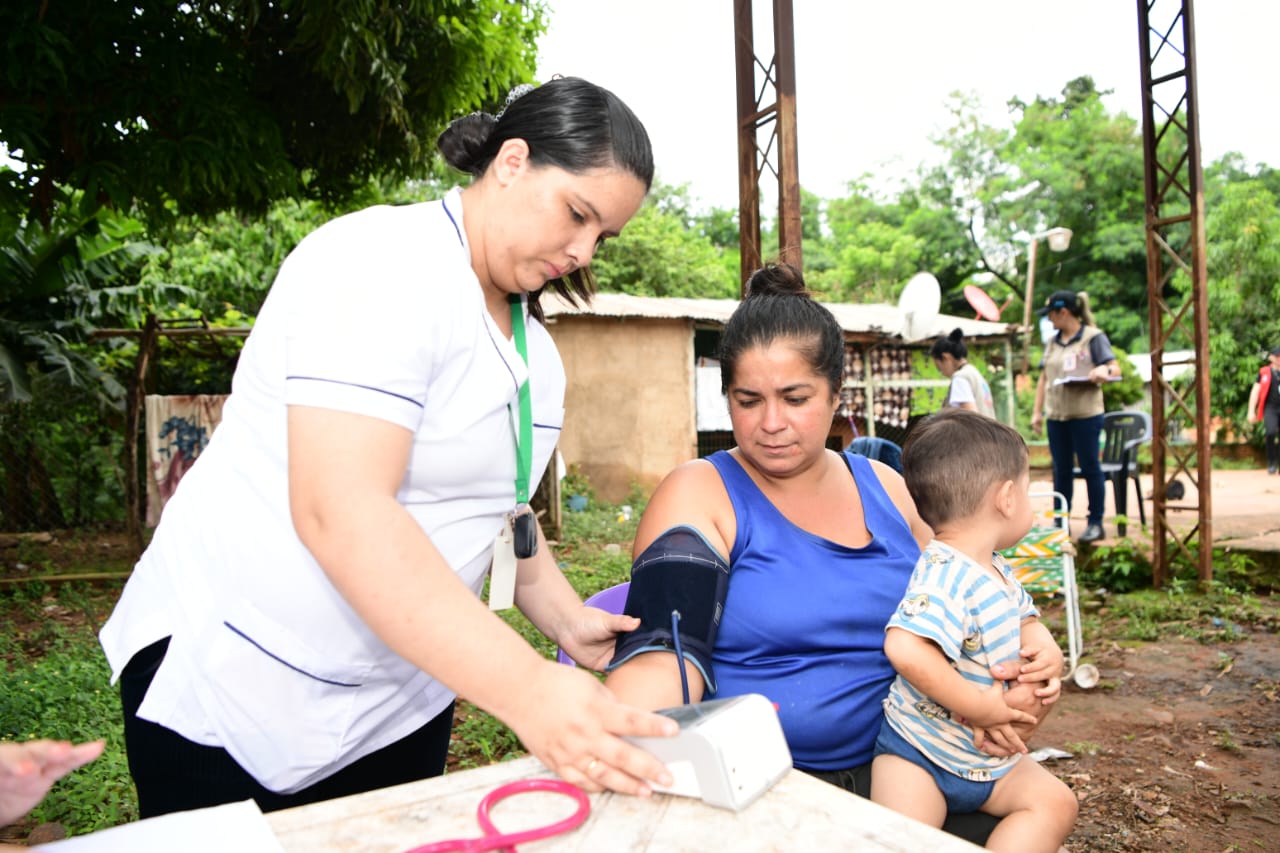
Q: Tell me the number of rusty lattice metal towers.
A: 2